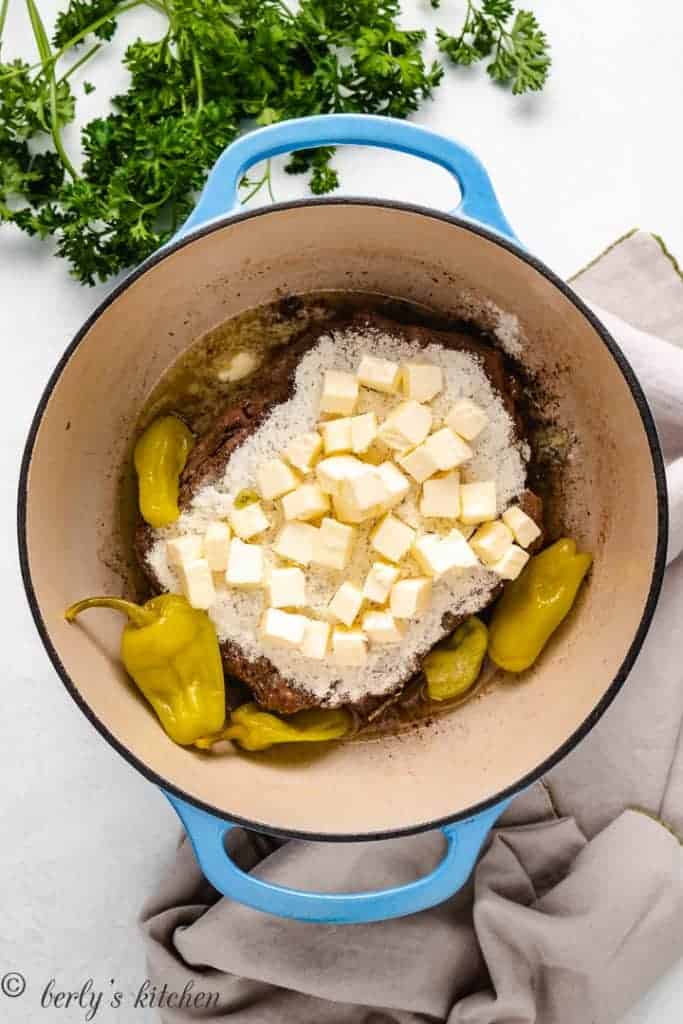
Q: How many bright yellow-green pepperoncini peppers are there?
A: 5